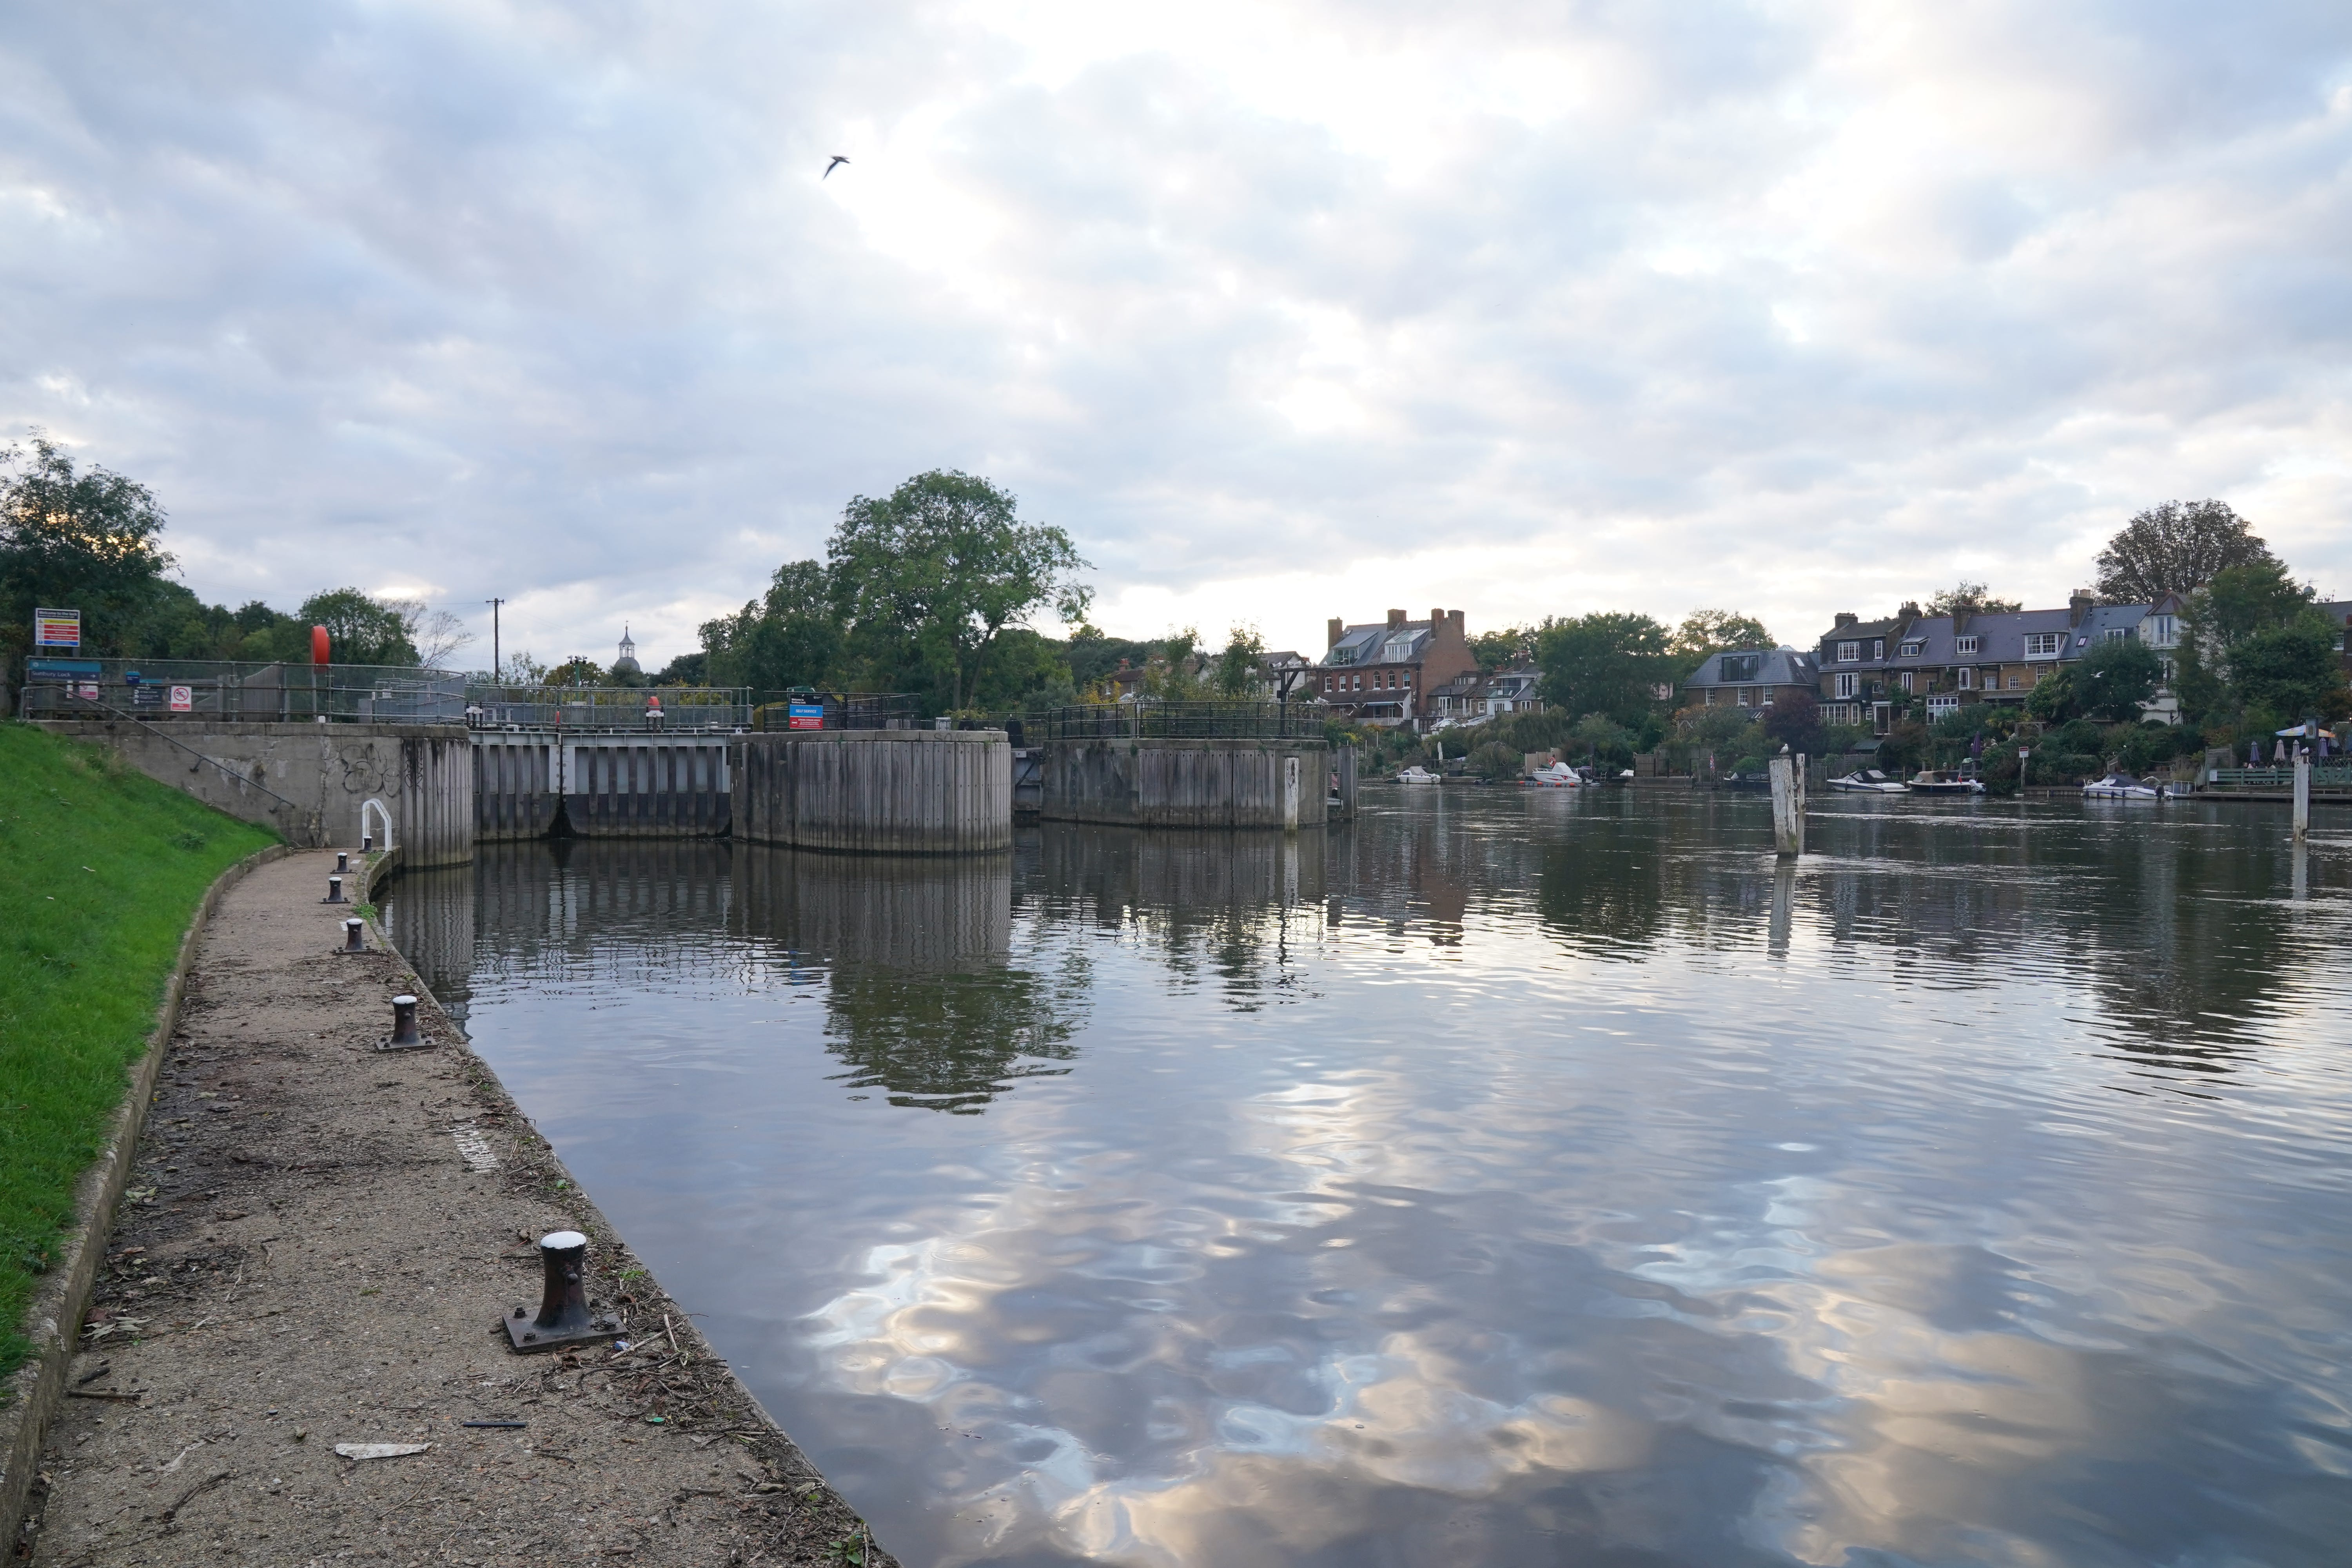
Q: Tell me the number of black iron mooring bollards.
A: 6